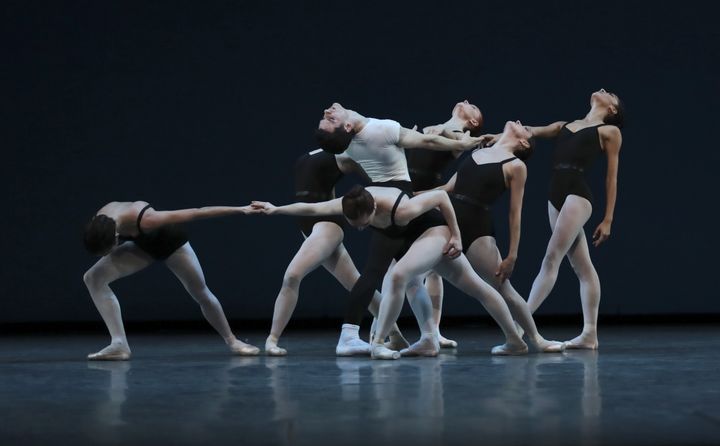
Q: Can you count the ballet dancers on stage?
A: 7